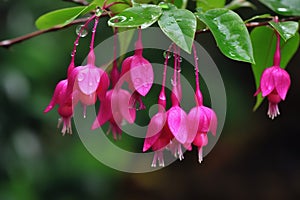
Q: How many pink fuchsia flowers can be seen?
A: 8